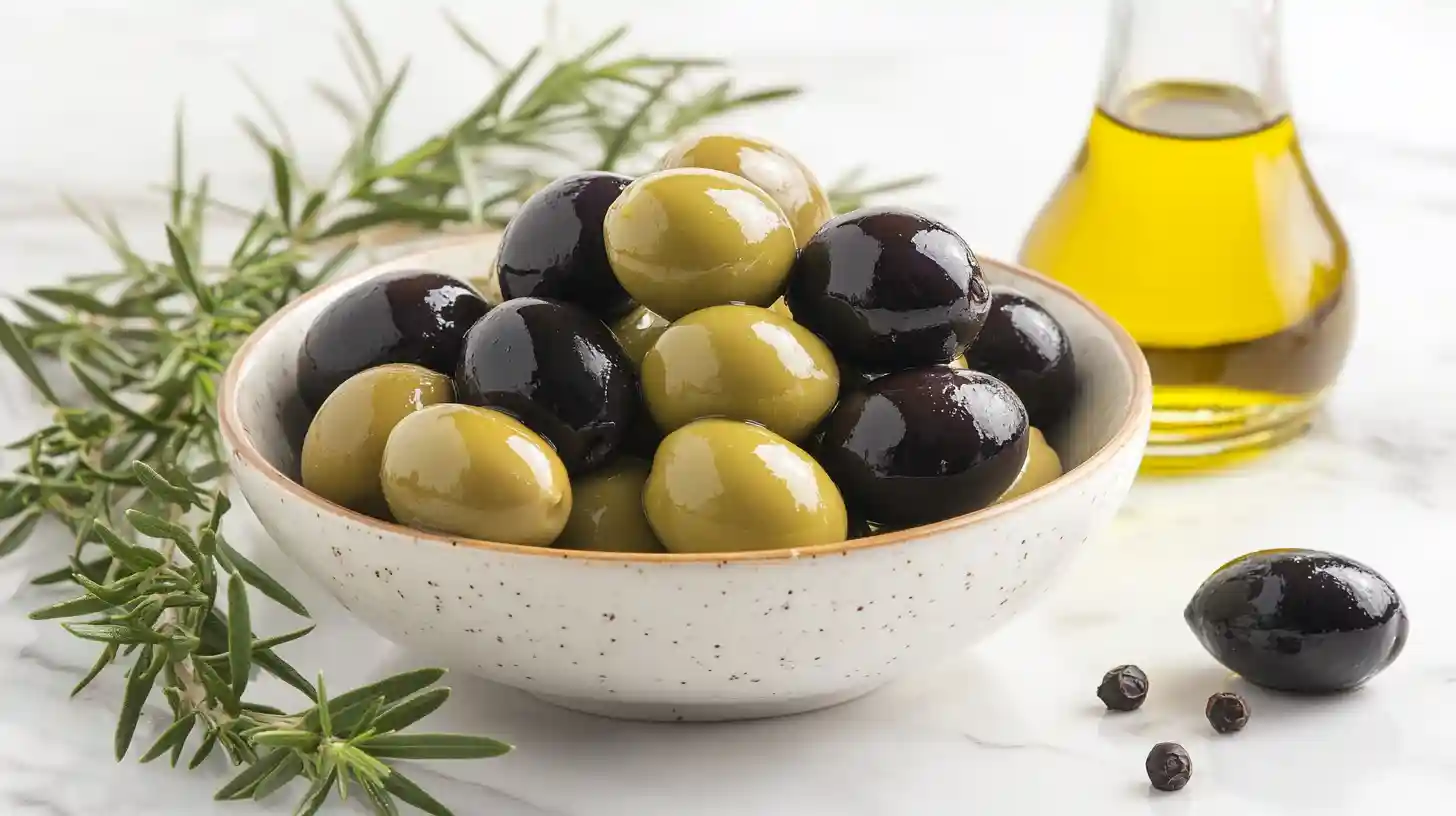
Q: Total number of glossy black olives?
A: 7